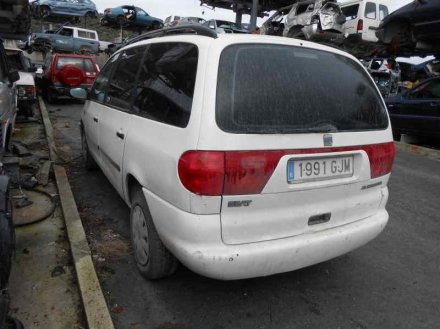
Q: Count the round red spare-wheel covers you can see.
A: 1